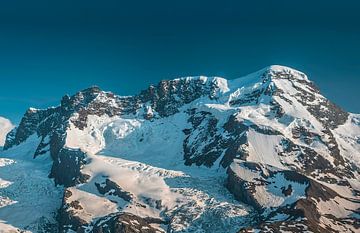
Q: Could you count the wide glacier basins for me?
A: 2